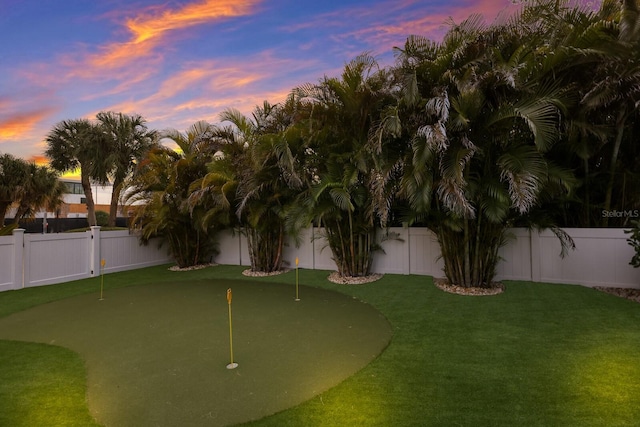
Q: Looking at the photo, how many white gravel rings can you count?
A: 4